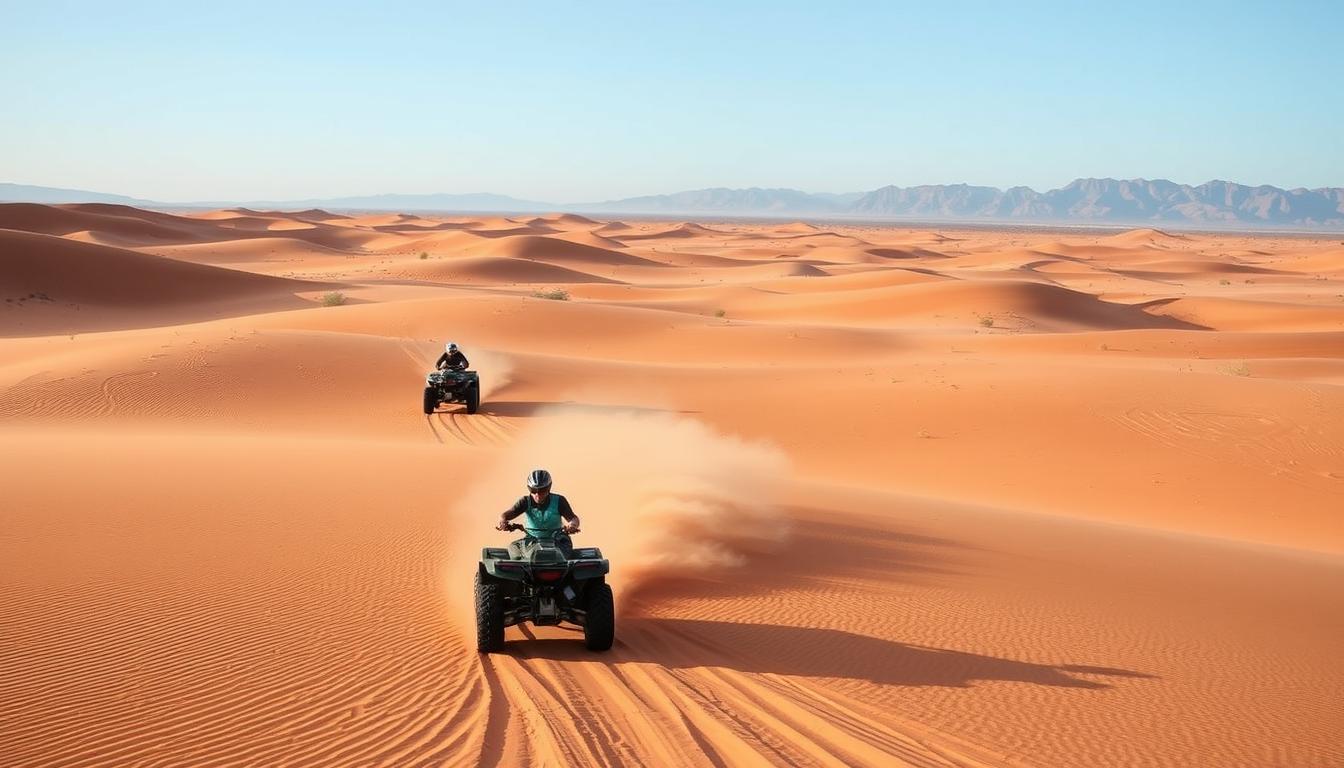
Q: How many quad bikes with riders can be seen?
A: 2